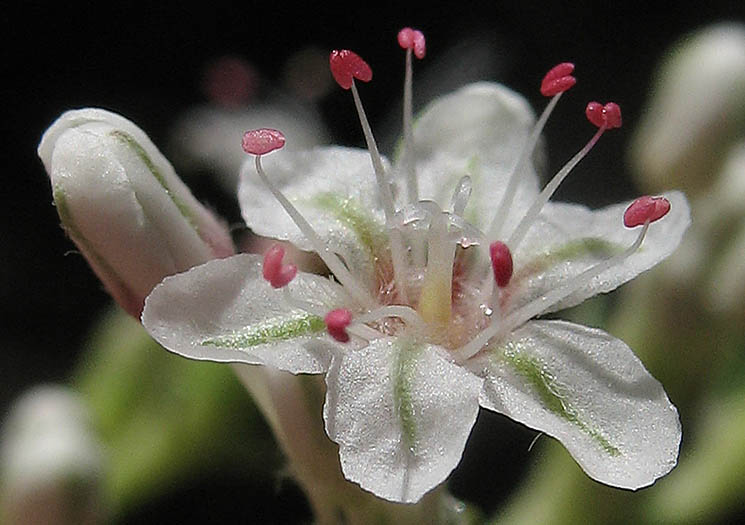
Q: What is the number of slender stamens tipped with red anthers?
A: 9